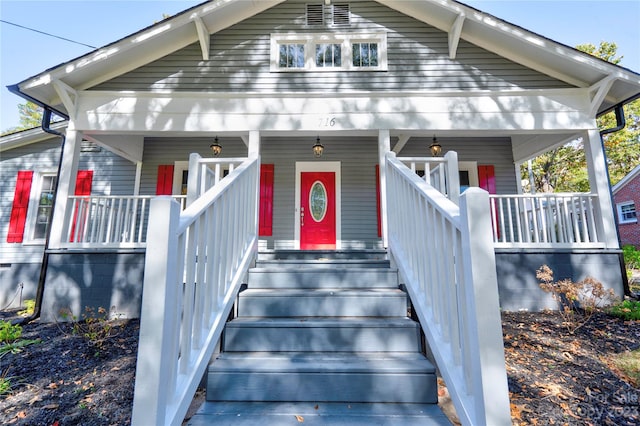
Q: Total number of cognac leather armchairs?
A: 0